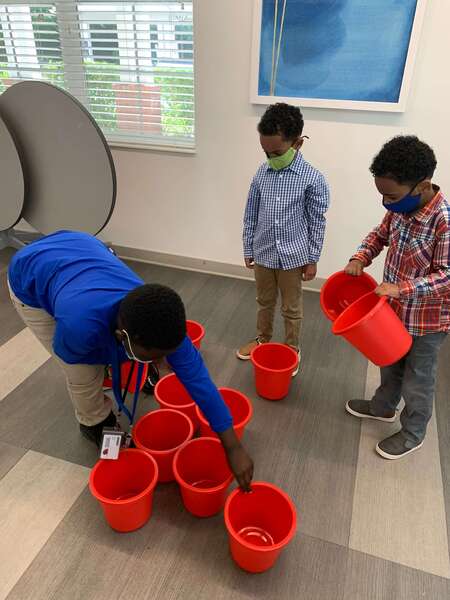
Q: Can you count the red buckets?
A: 11